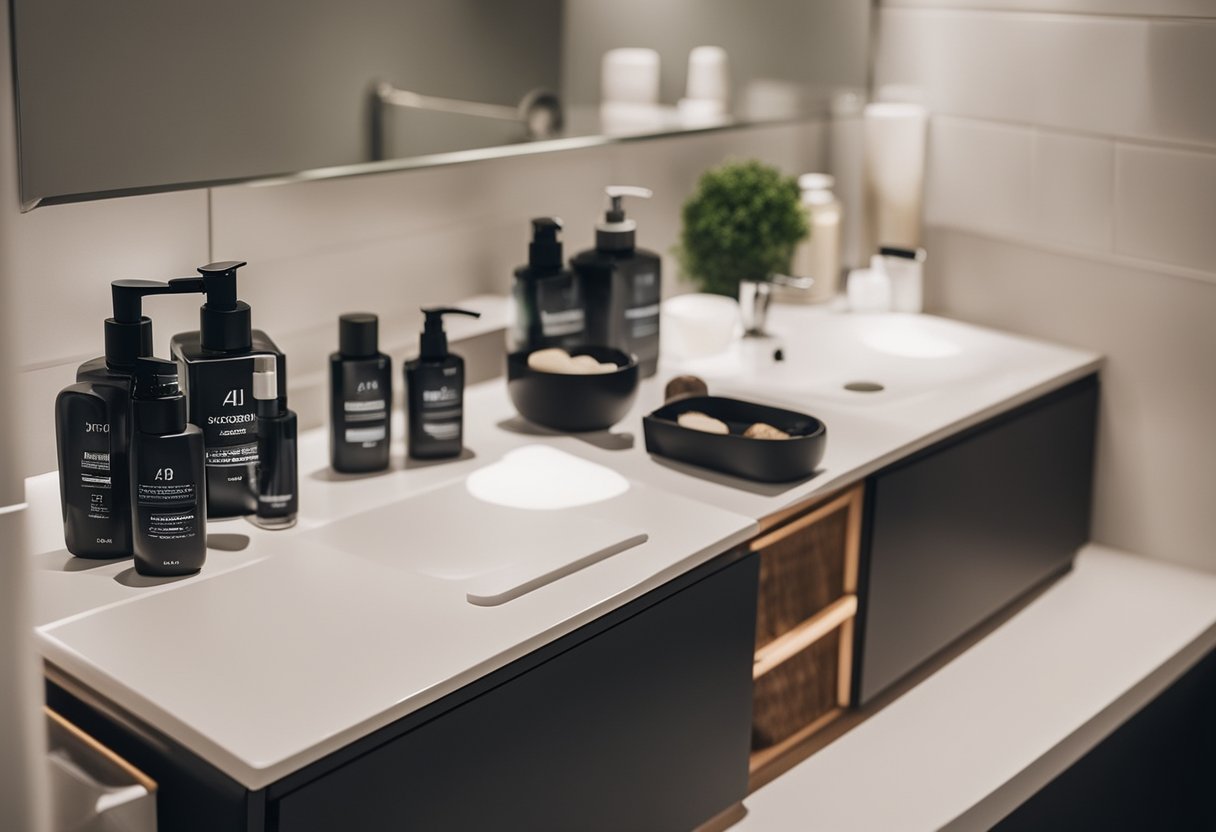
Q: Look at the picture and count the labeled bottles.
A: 8